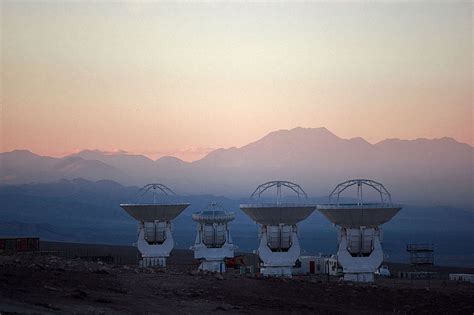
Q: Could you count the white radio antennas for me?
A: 4